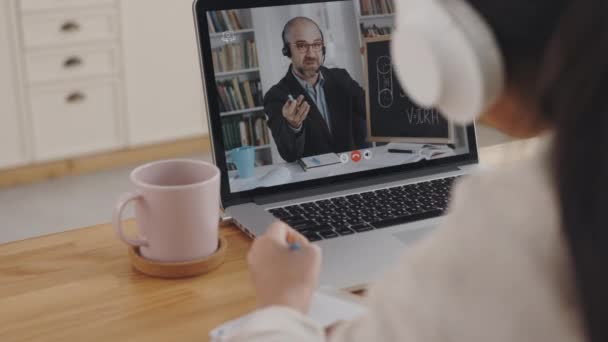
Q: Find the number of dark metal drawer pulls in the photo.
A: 3